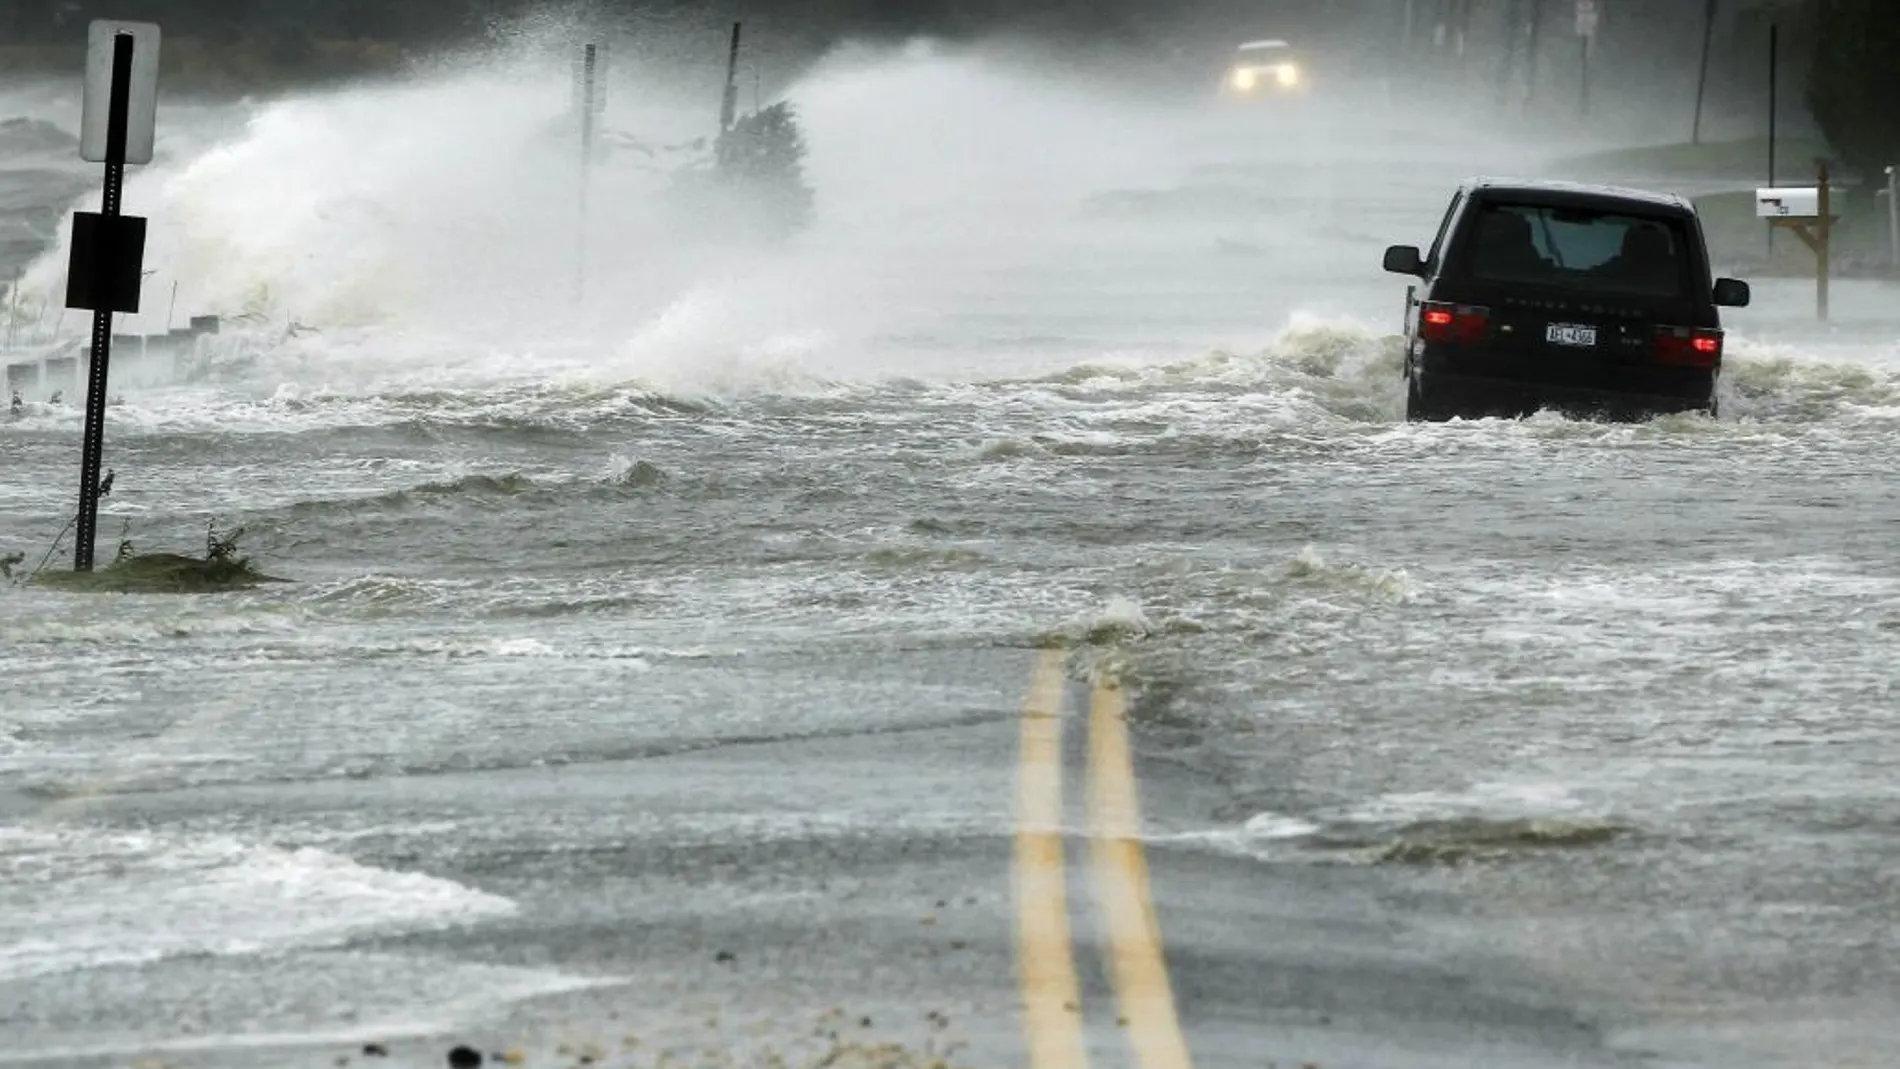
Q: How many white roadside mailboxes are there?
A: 1